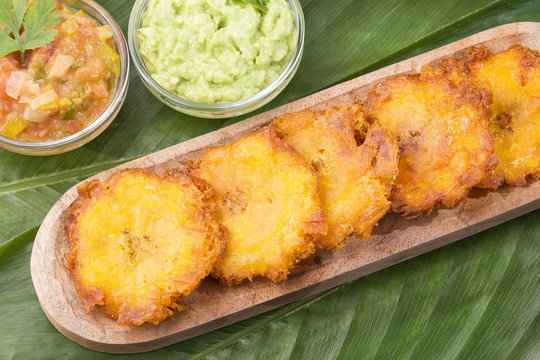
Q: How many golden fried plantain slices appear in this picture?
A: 5